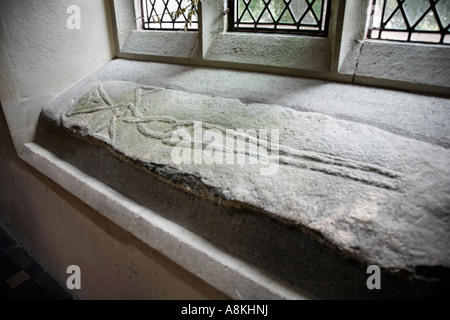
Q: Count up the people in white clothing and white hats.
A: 0